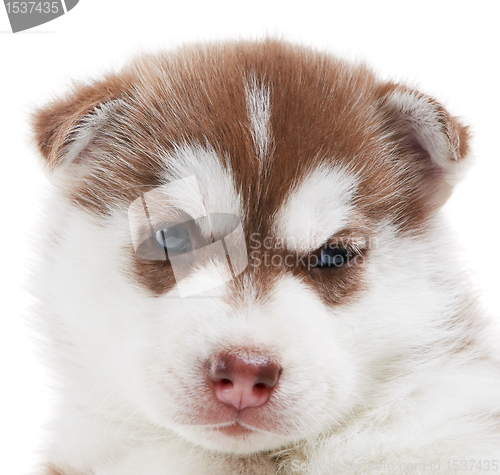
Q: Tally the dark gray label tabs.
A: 1